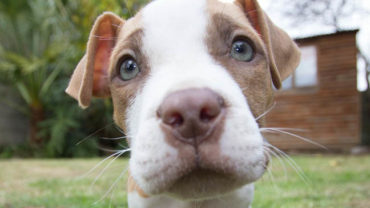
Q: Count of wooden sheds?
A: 1